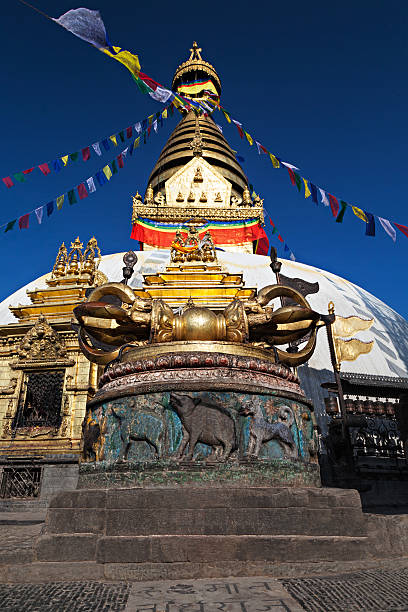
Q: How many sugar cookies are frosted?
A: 0